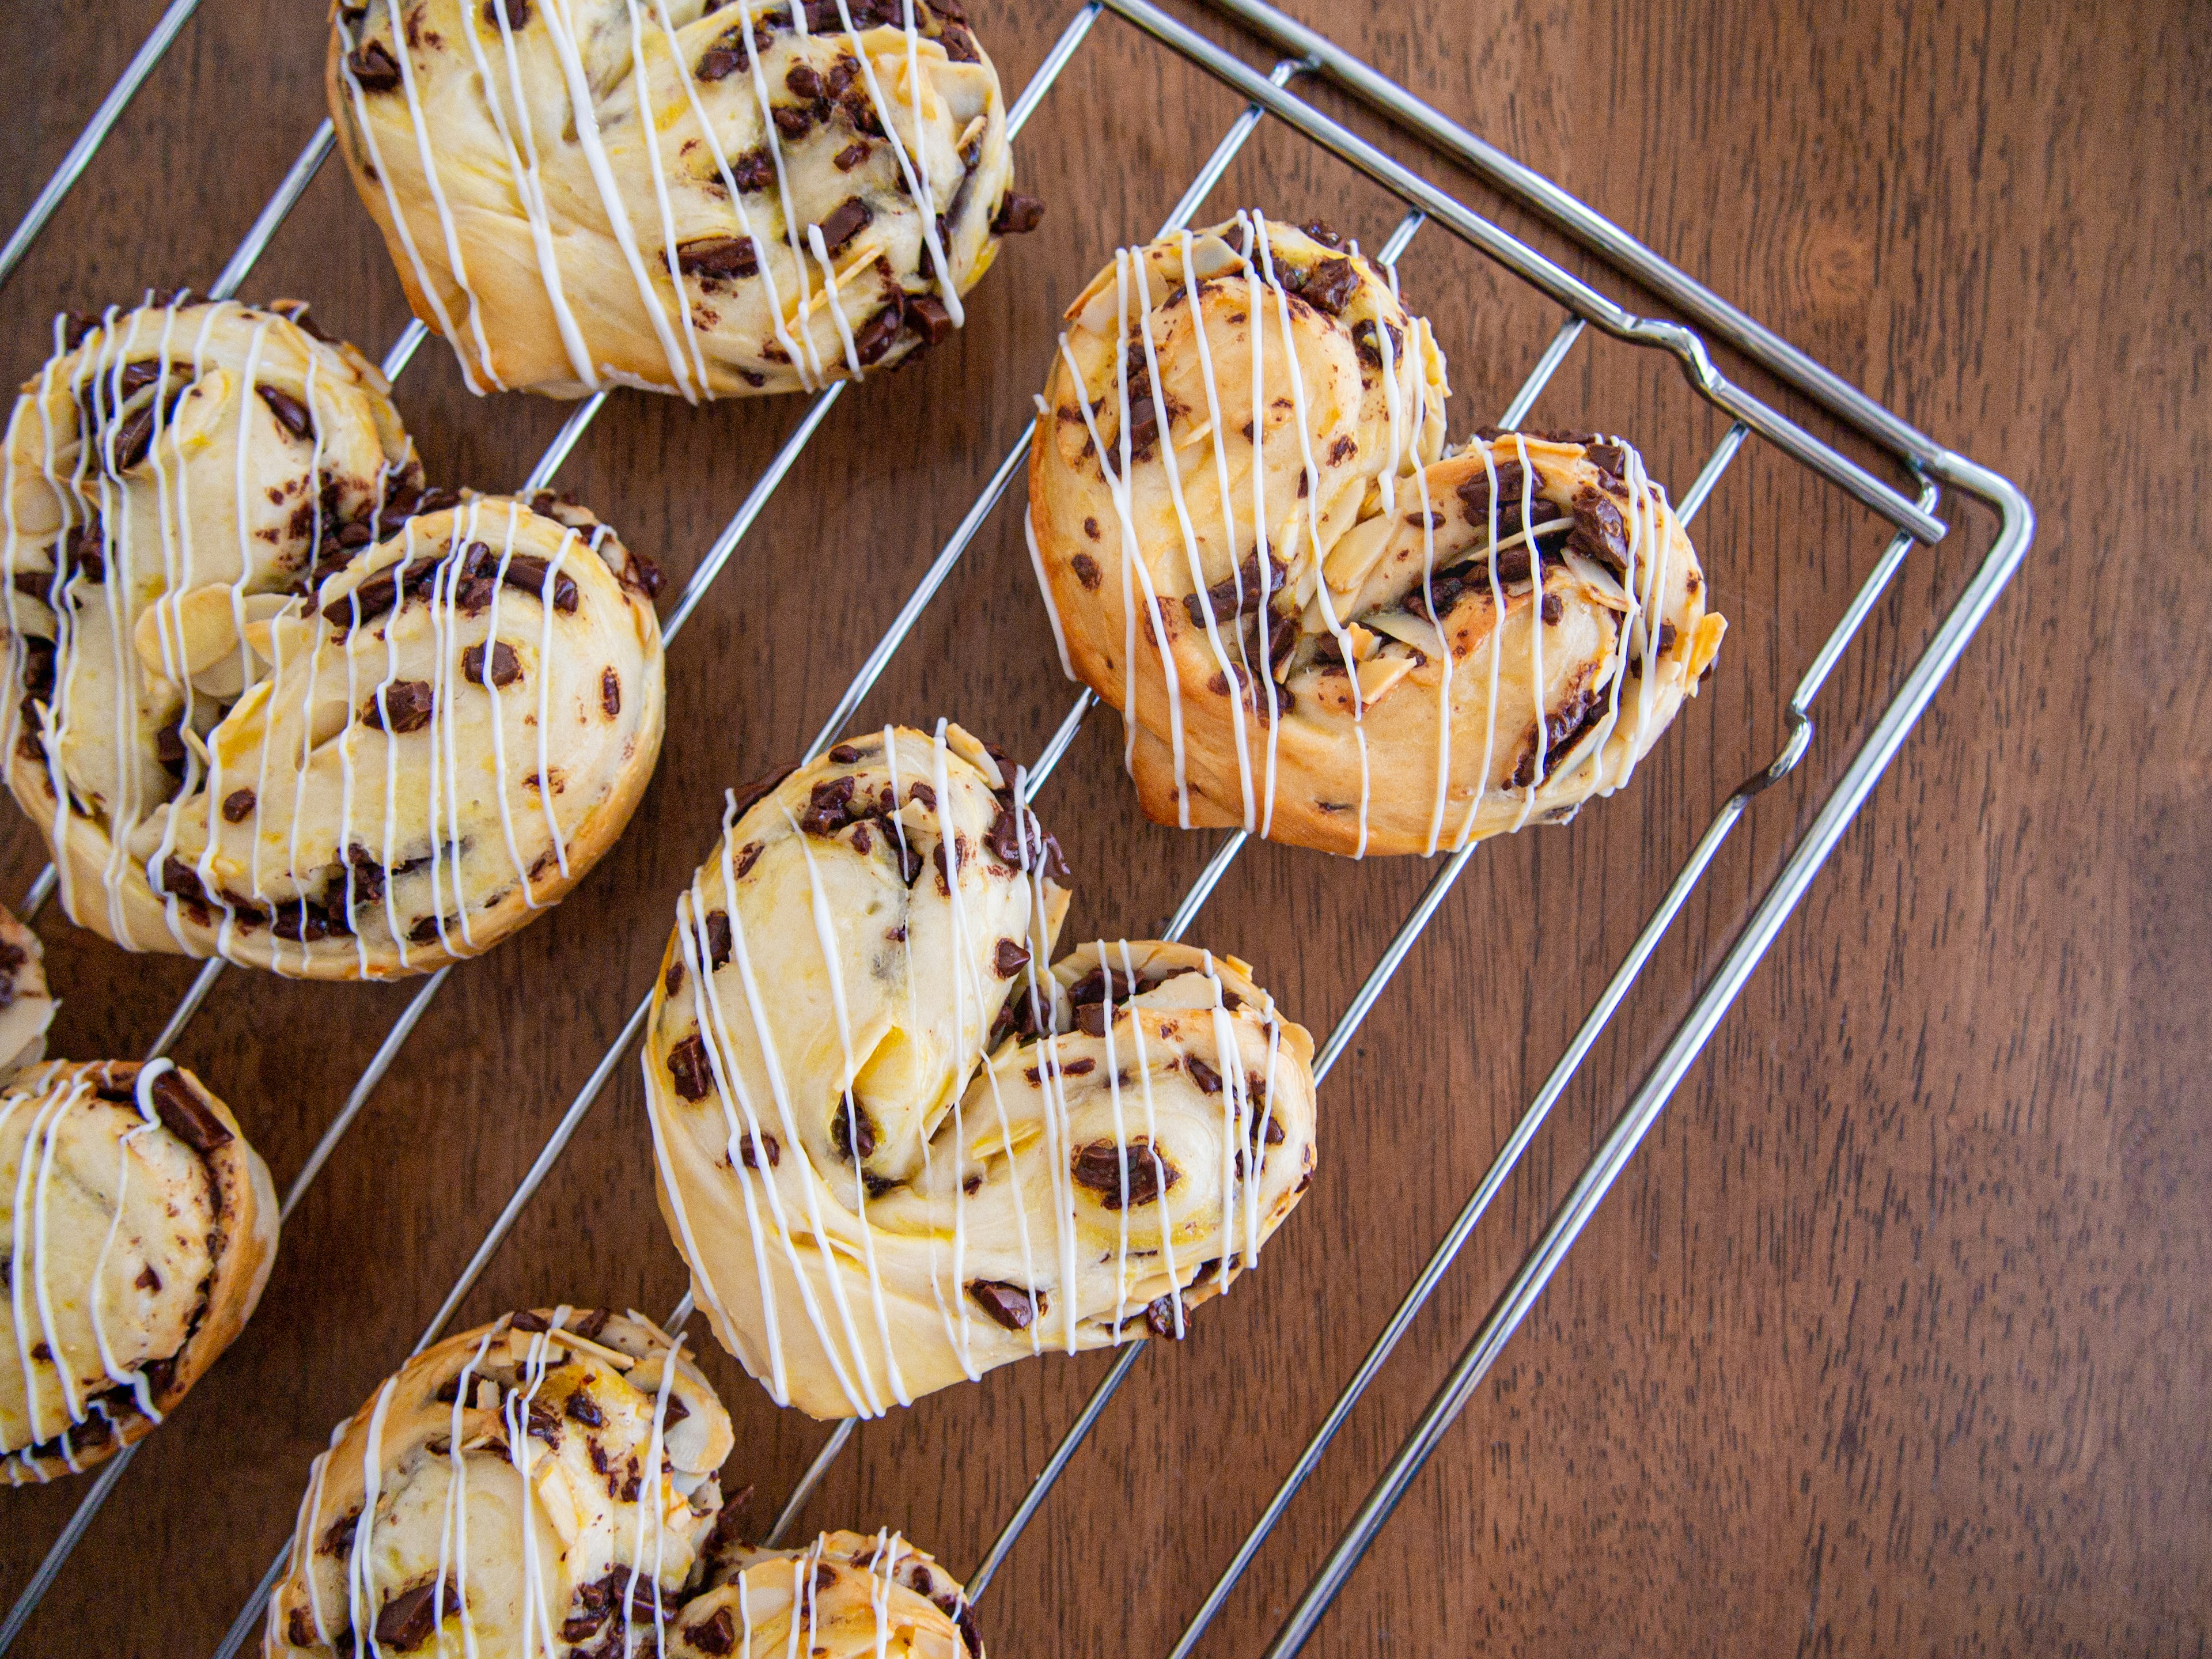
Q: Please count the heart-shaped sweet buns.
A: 6